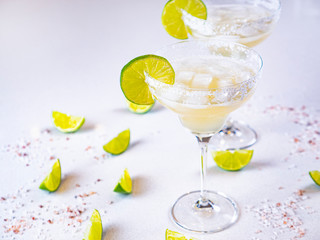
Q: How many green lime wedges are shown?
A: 9